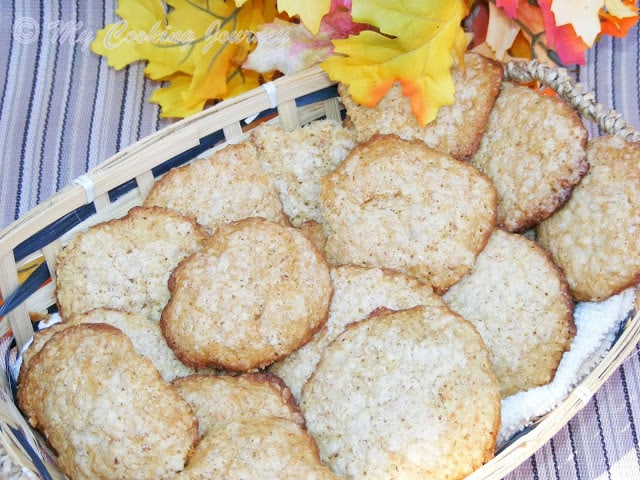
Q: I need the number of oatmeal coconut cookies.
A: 15